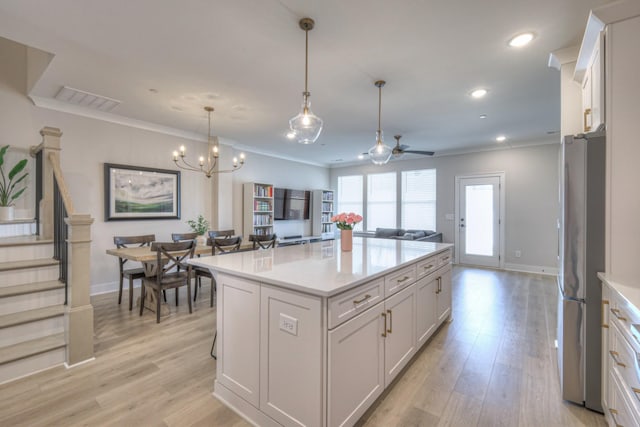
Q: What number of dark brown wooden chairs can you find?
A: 6